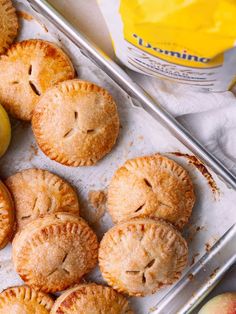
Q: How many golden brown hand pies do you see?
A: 10